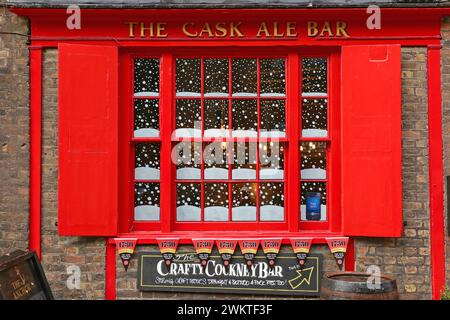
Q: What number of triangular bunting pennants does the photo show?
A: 8